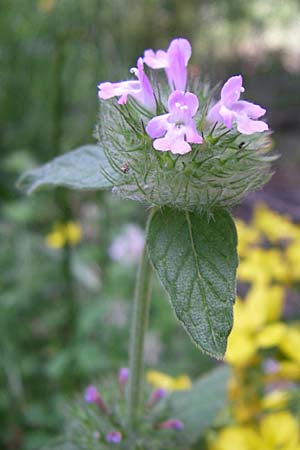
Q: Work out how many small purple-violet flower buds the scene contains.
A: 5